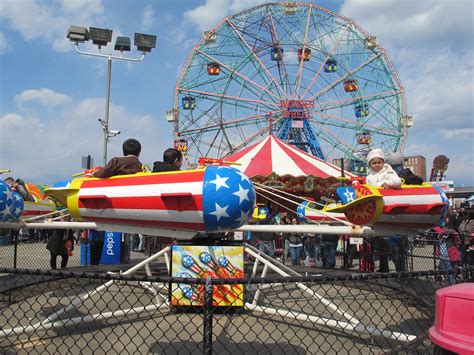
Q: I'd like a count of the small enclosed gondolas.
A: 15